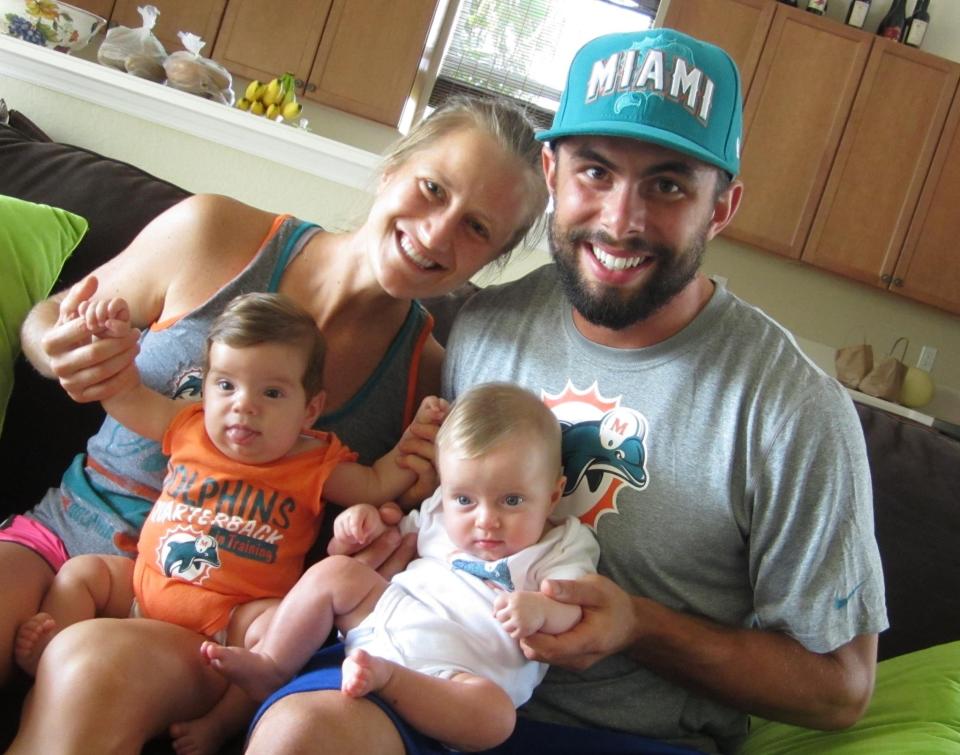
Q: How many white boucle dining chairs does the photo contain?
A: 0